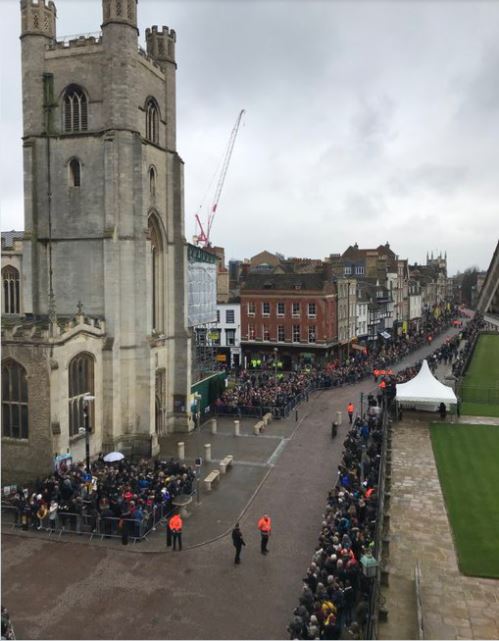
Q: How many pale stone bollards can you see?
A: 4